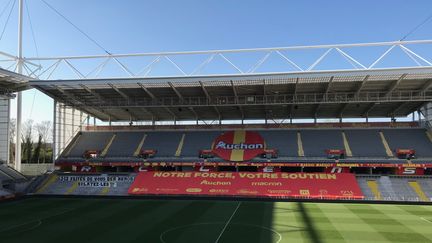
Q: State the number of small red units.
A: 6